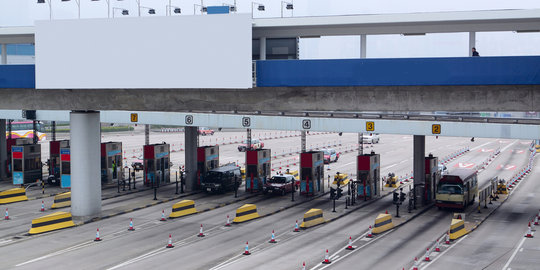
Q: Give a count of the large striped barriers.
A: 8